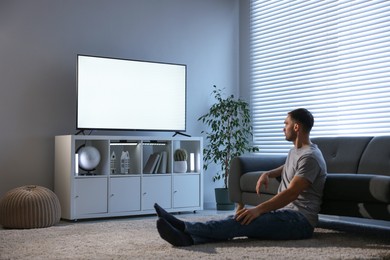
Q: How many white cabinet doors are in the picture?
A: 4